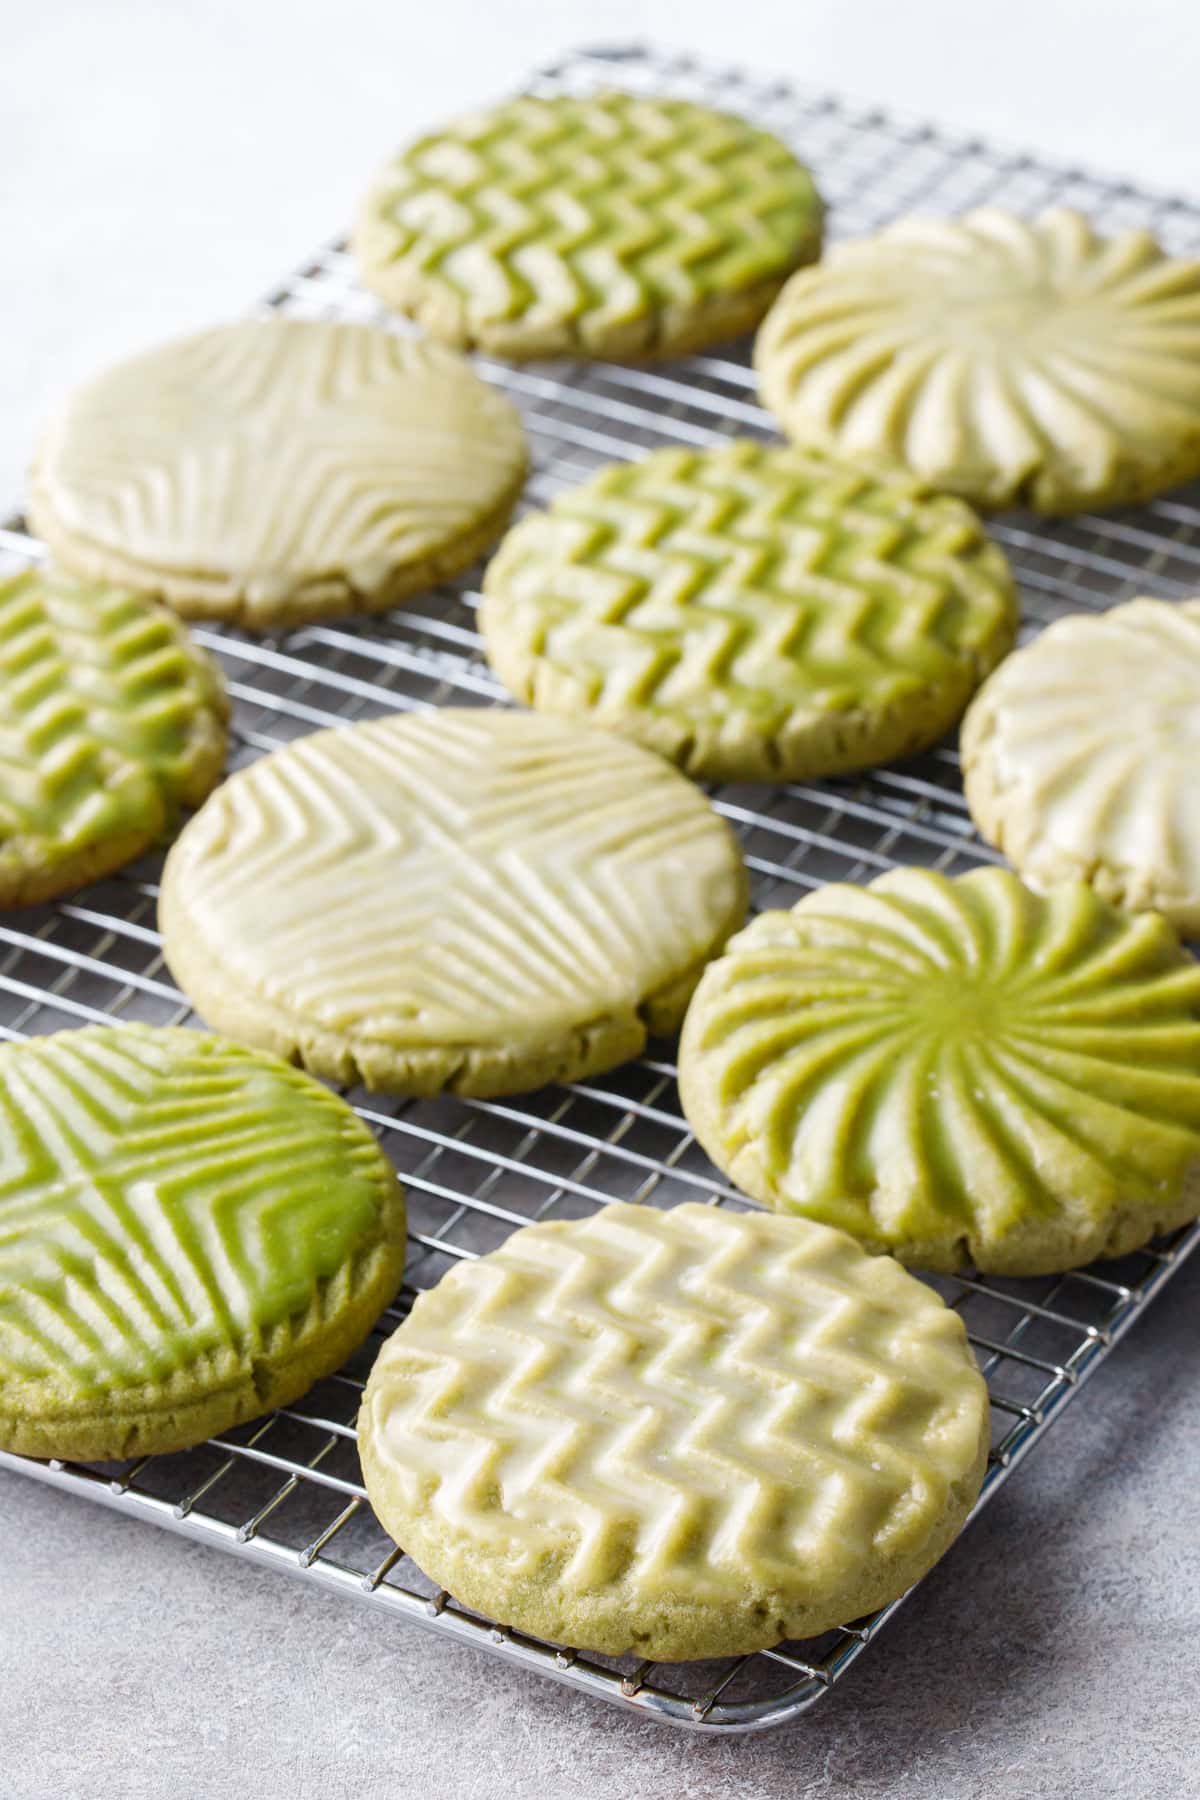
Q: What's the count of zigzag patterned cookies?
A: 4